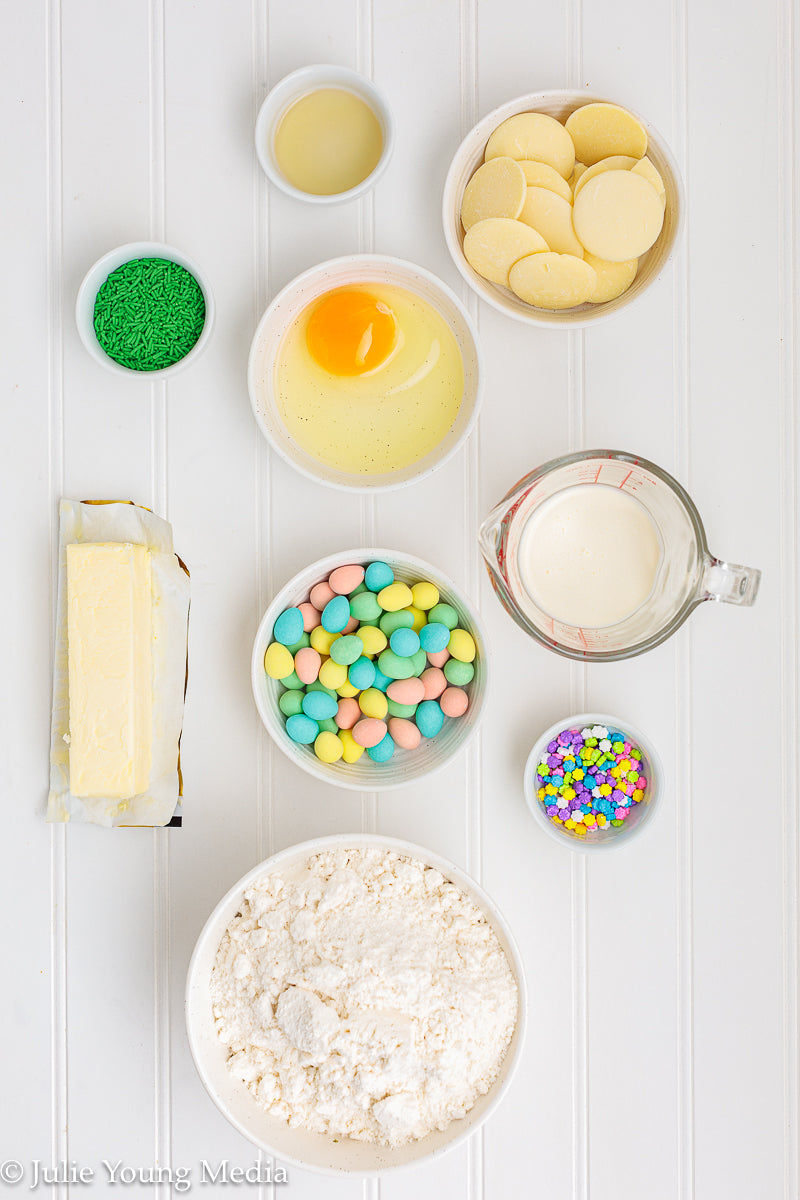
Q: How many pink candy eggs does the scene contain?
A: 12